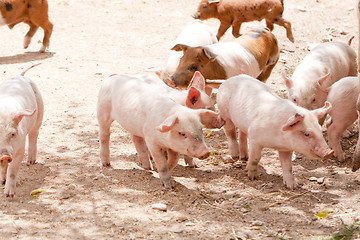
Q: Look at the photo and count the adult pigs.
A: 0